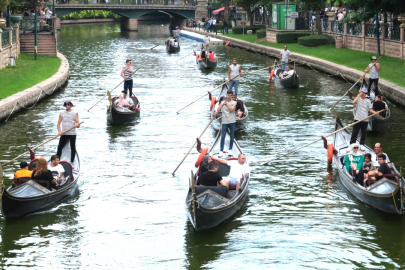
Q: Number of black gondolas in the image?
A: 9